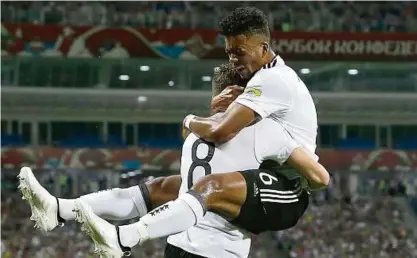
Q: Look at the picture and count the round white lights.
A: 7